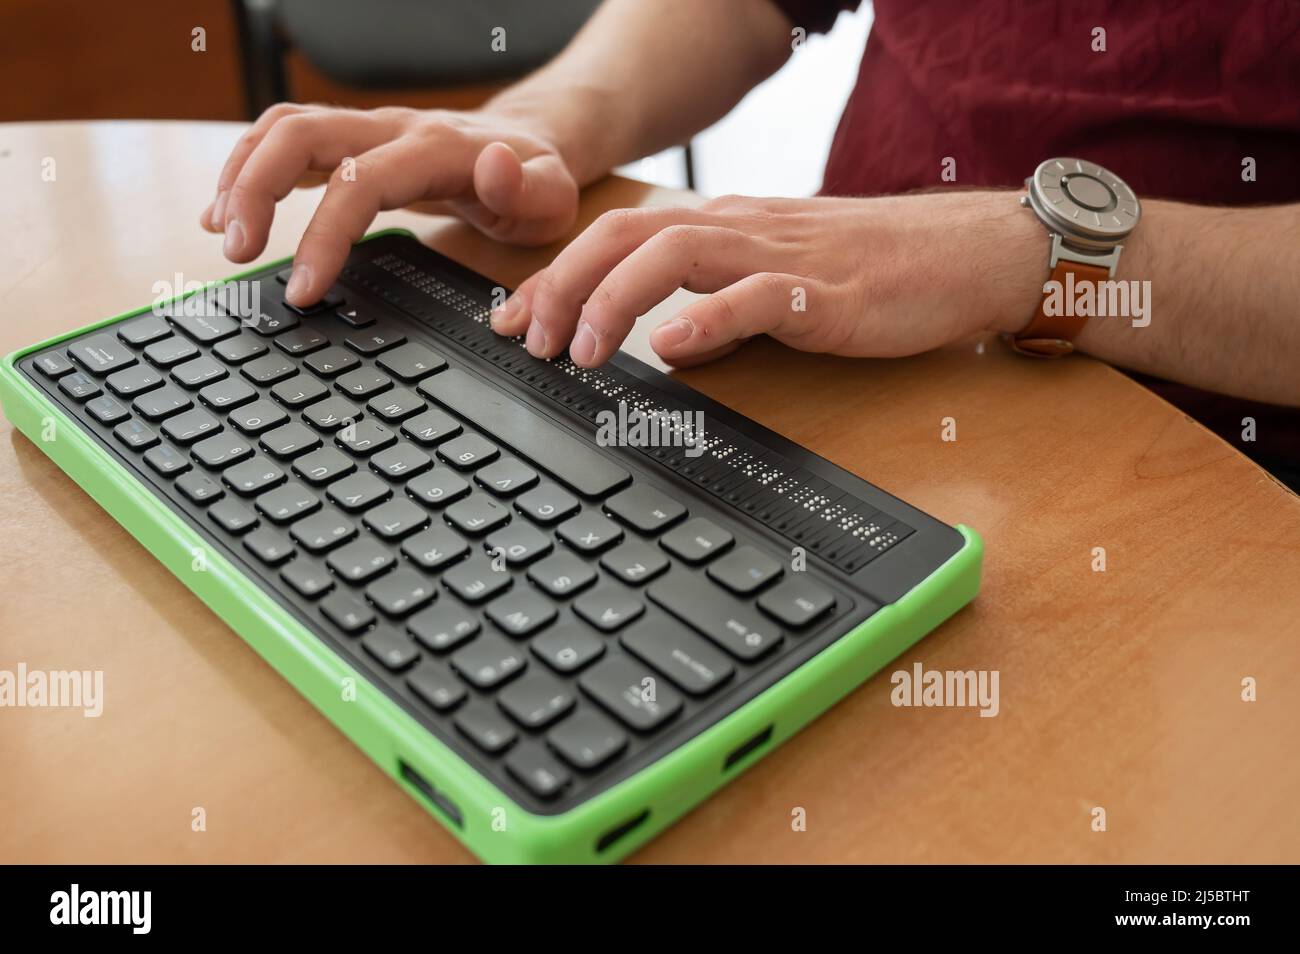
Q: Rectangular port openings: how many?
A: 3